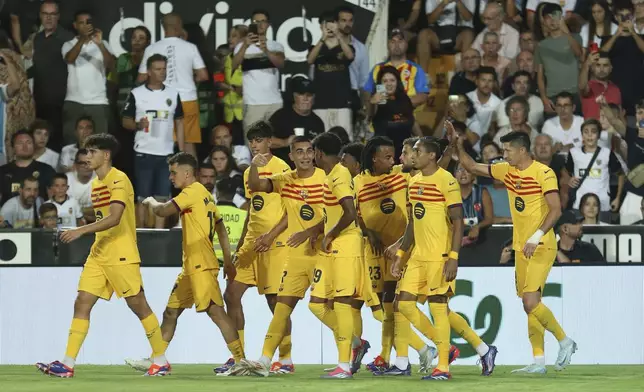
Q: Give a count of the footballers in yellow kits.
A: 10